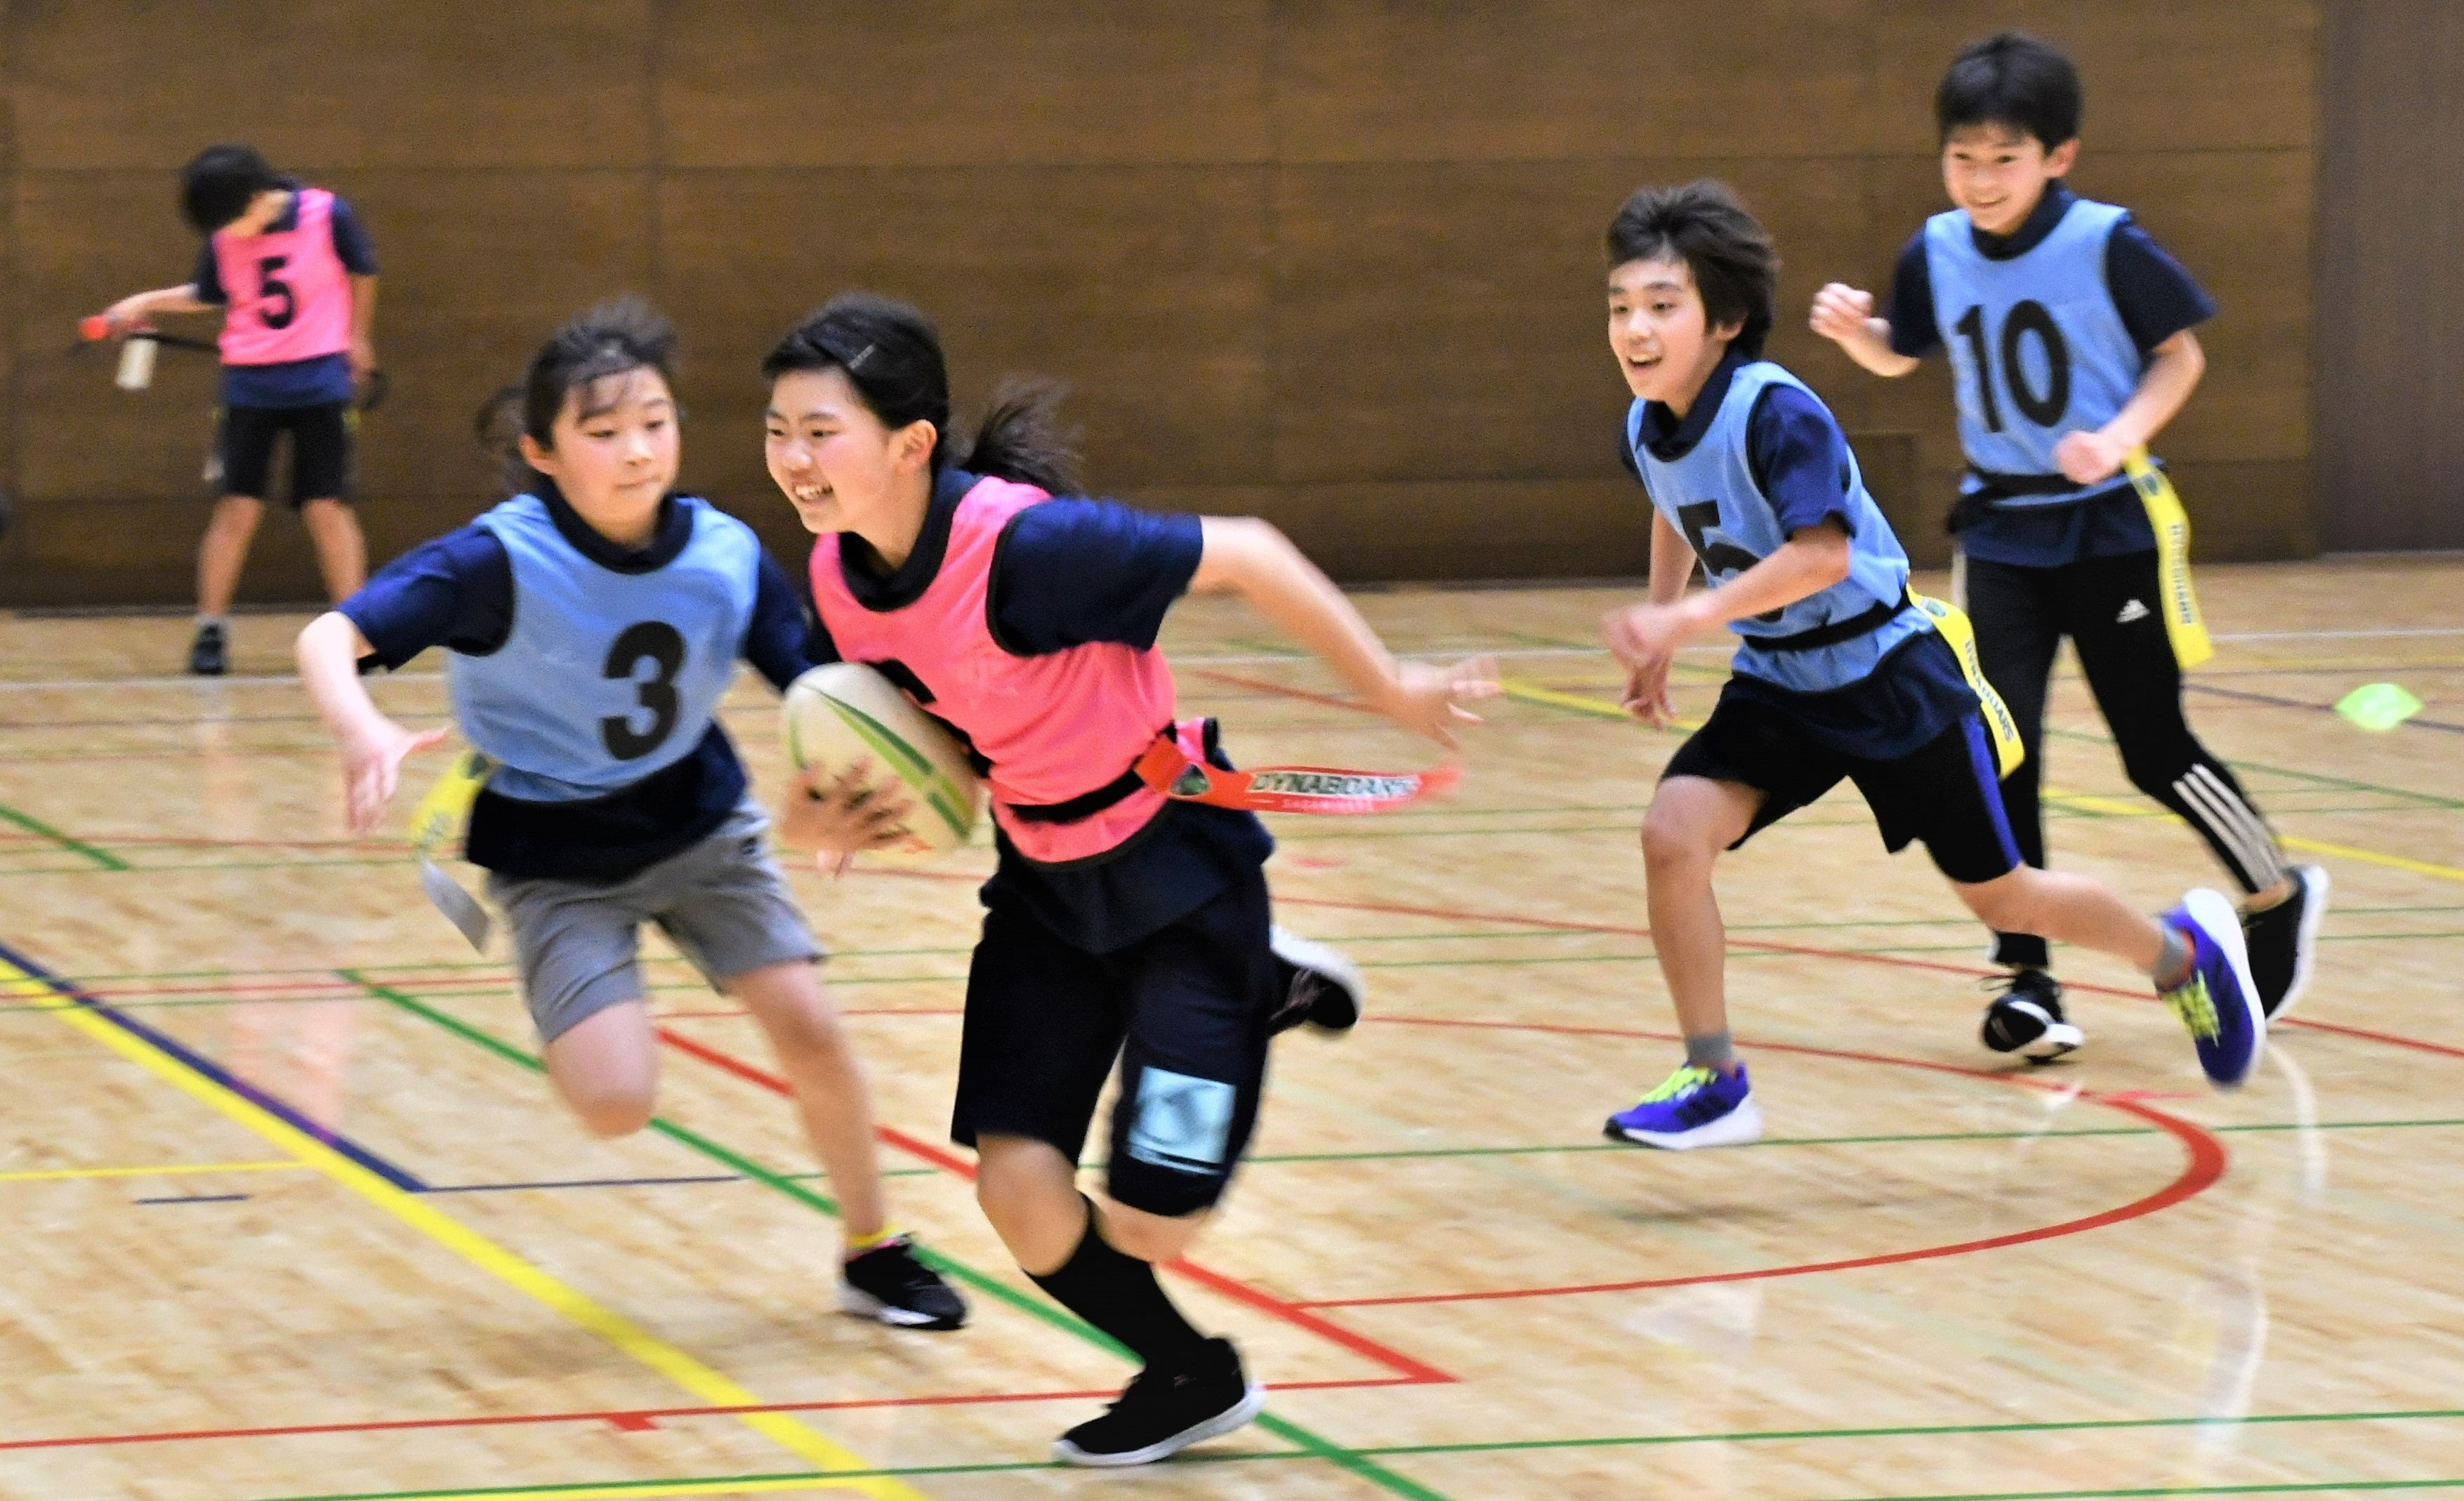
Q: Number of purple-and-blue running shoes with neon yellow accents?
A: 2